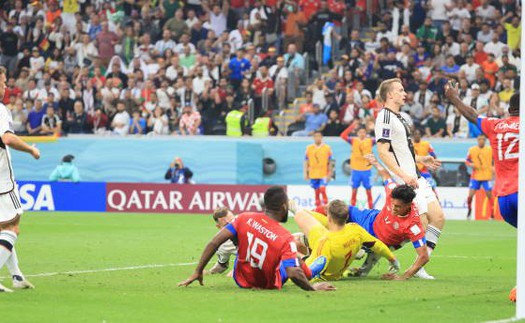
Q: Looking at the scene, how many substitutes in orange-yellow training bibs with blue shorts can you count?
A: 4